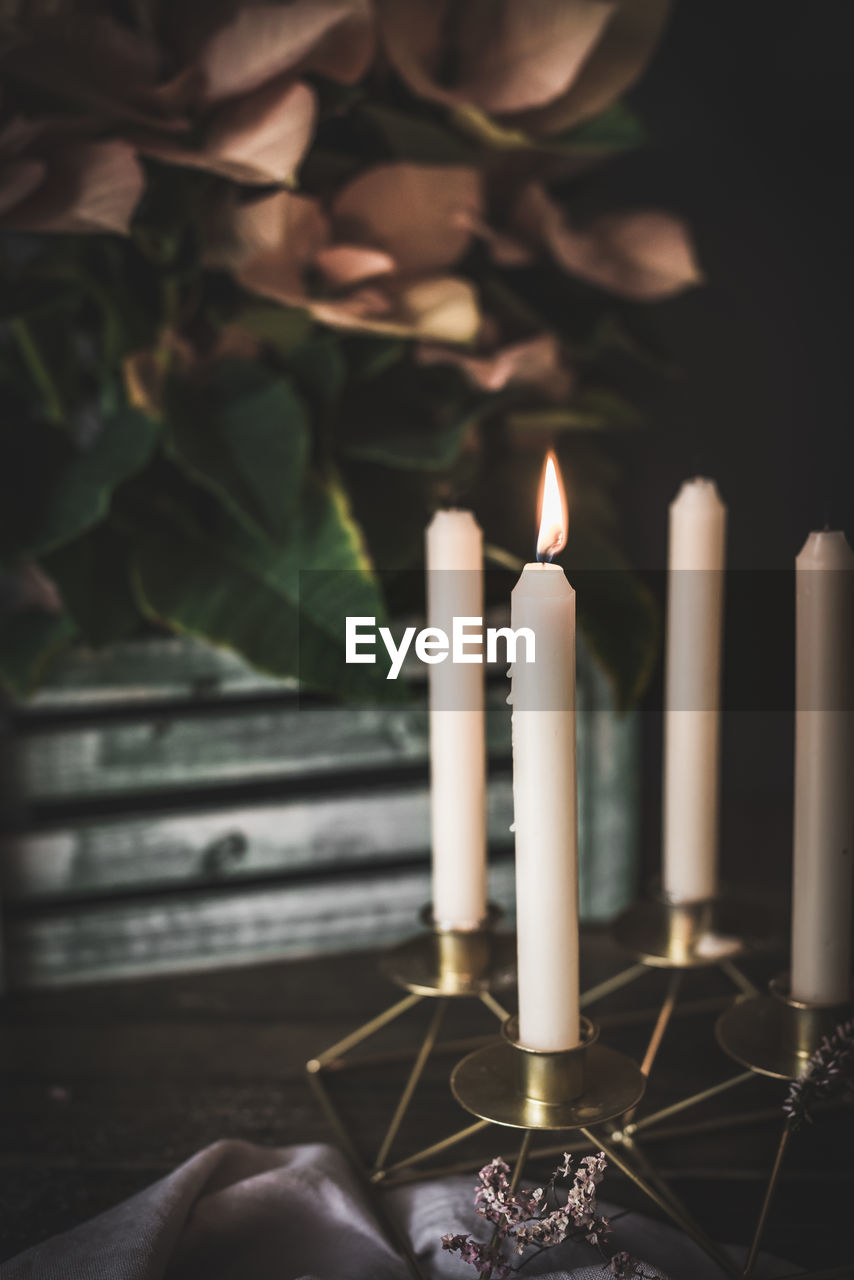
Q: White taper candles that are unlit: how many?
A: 3